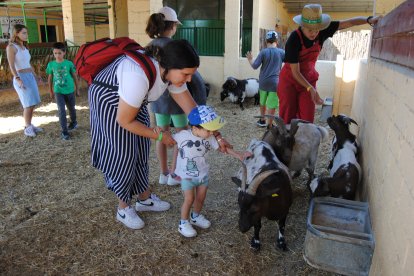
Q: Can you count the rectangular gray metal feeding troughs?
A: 1